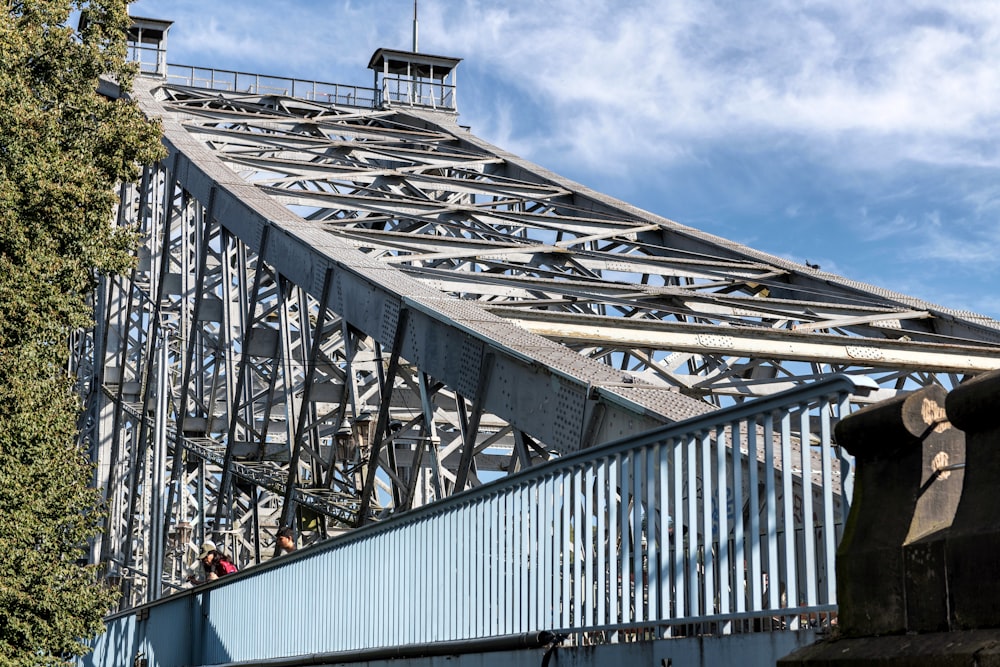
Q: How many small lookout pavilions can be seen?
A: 2